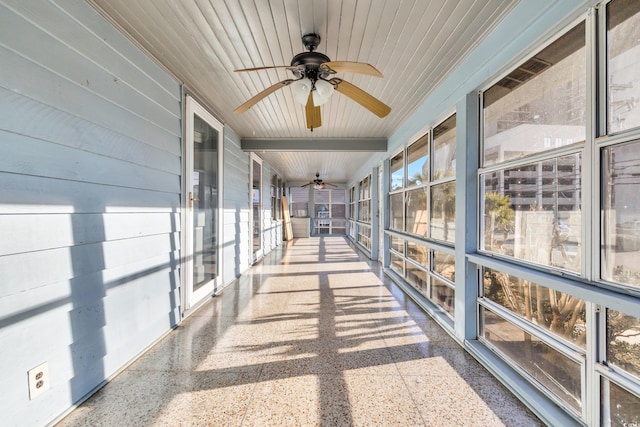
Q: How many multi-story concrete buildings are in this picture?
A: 1